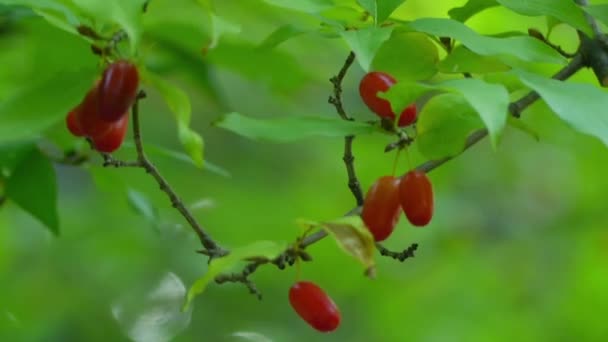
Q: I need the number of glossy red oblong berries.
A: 9